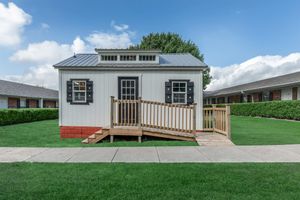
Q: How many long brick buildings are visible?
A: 2